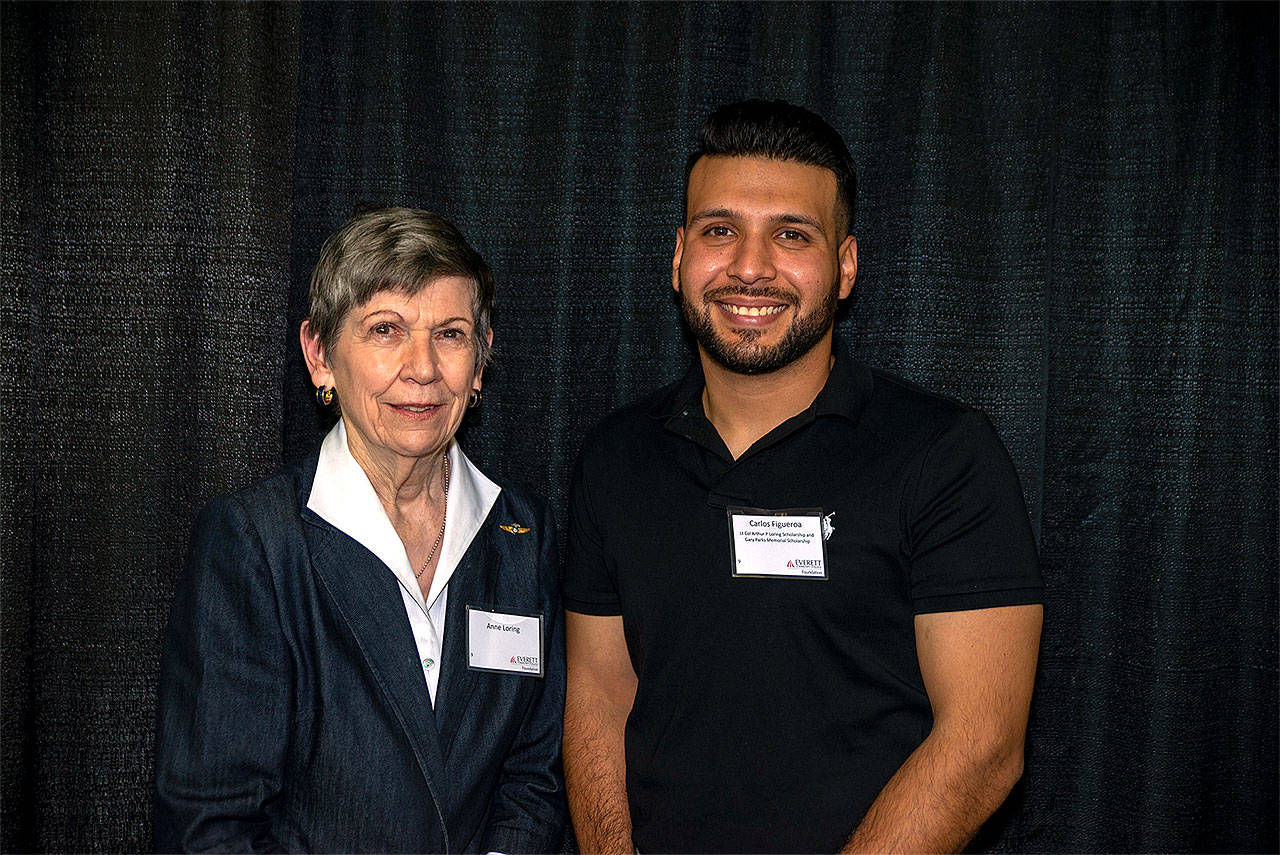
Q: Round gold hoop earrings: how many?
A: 2